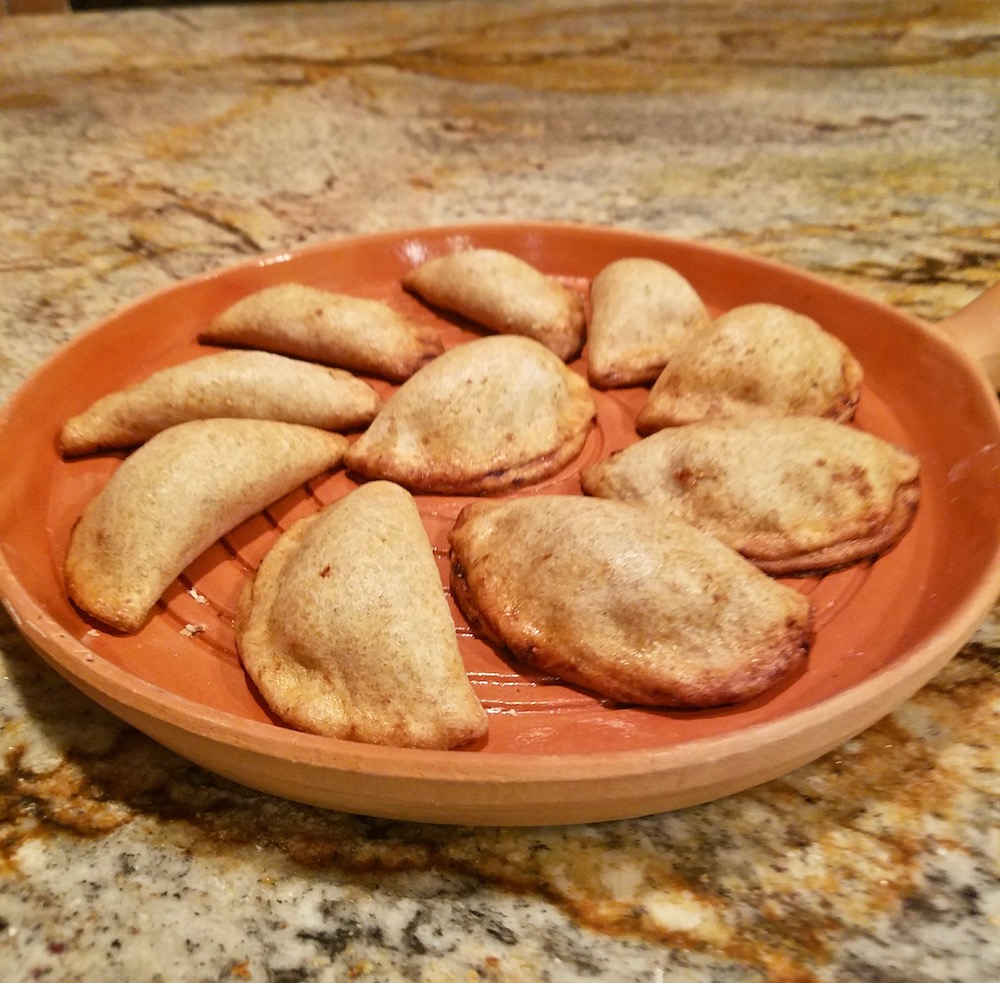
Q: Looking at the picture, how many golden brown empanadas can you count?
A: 10